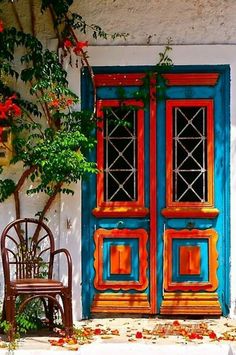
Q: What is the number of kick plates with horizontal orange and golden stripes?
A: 2